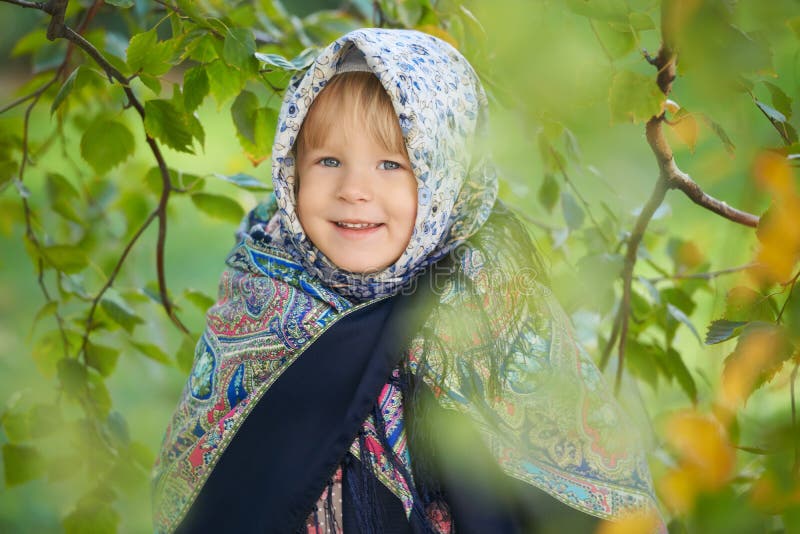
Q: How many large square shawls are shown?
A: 1